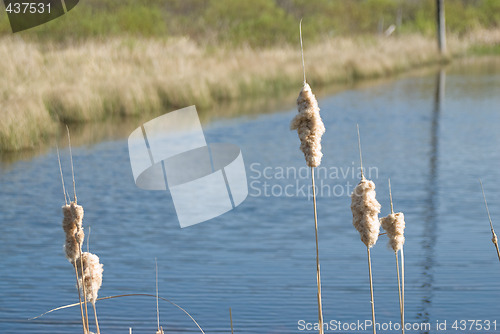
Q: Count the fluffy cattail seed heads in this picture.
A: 5